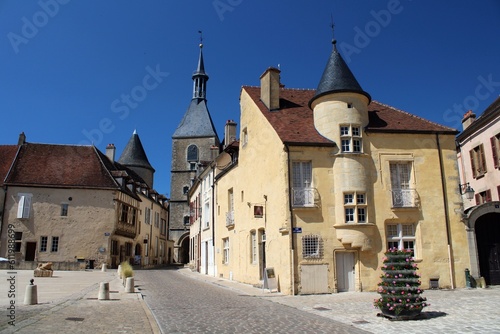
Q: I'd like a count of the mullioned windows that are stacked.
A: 2